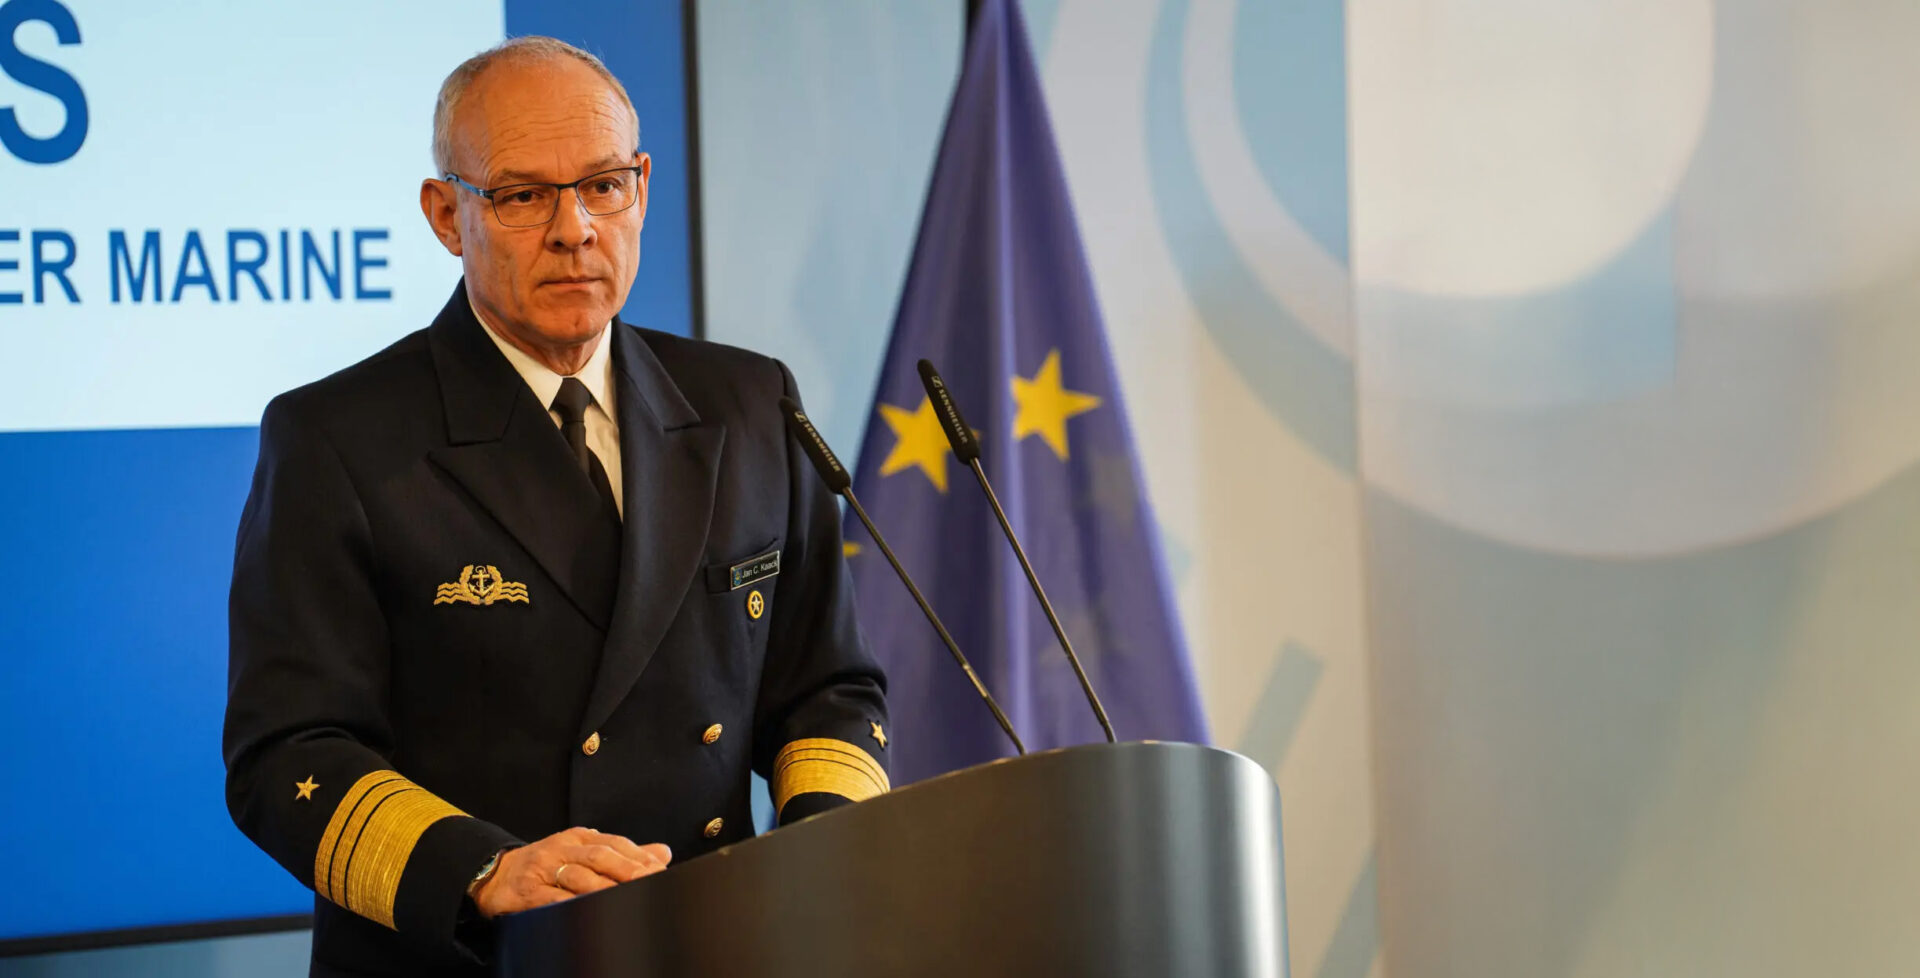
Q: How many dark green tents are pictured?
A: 0